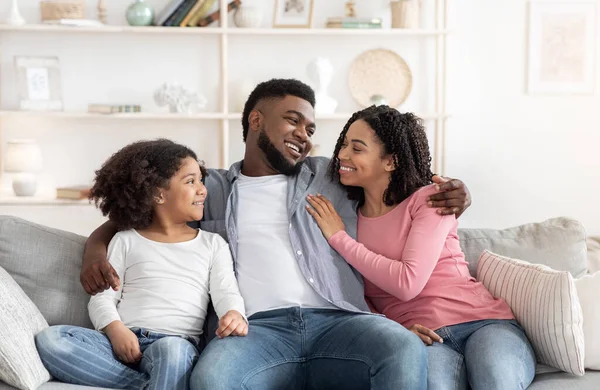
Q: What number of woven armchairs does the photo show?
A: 0